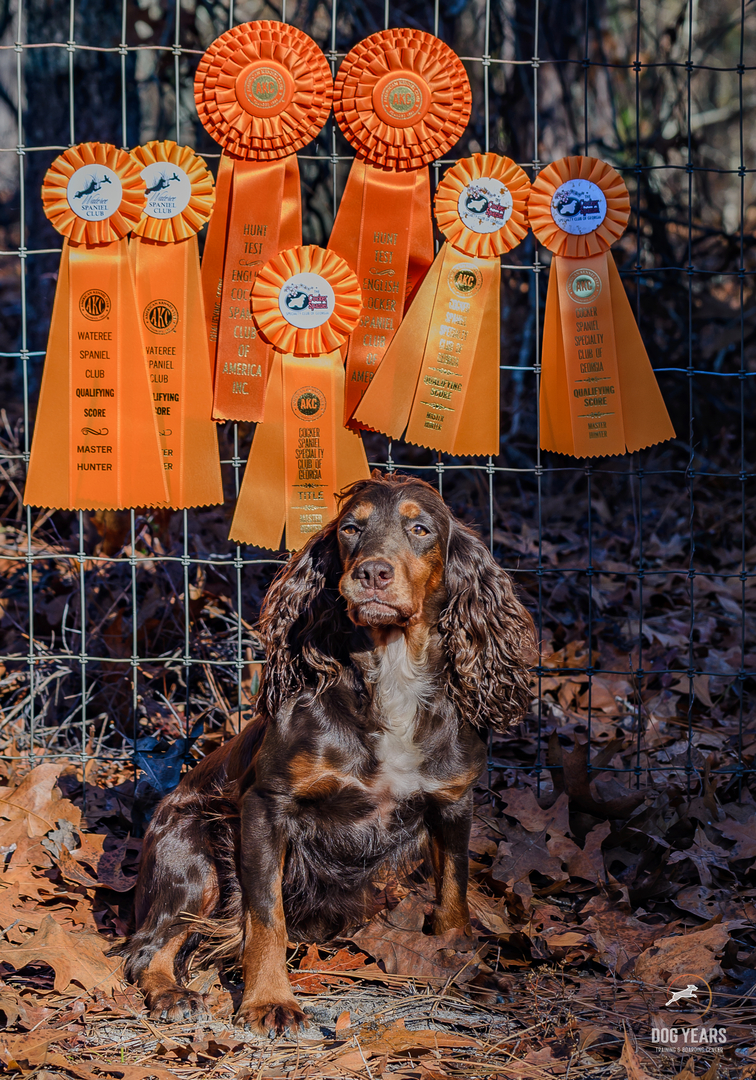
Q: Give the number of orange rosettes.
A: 7